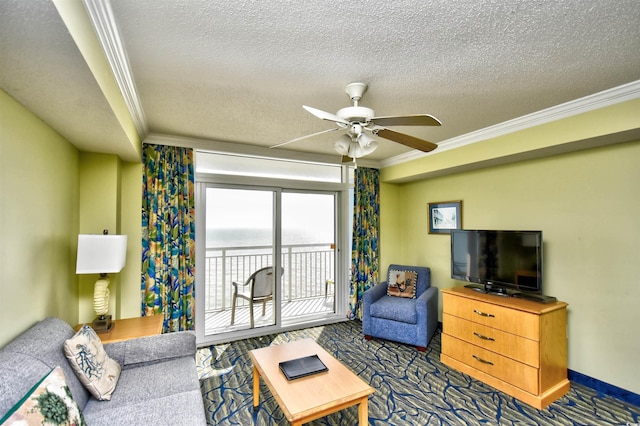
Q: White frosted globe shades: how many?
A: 3